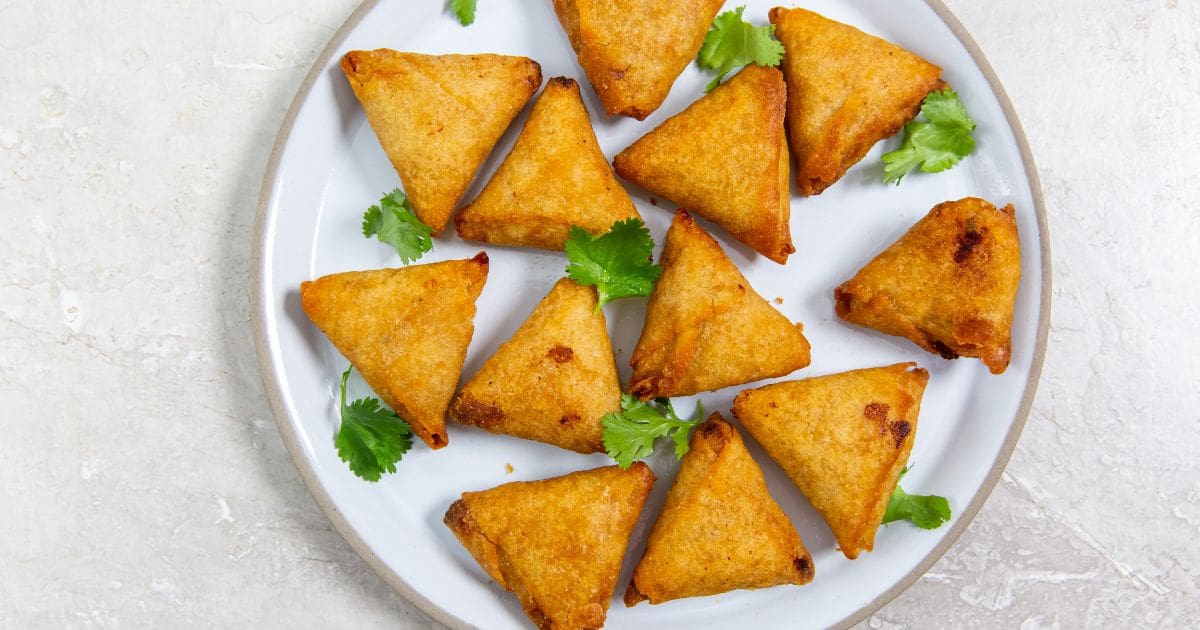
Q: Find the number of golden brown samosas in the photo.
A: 12